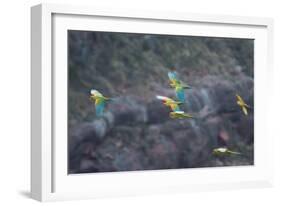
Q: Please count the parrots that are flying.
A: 6